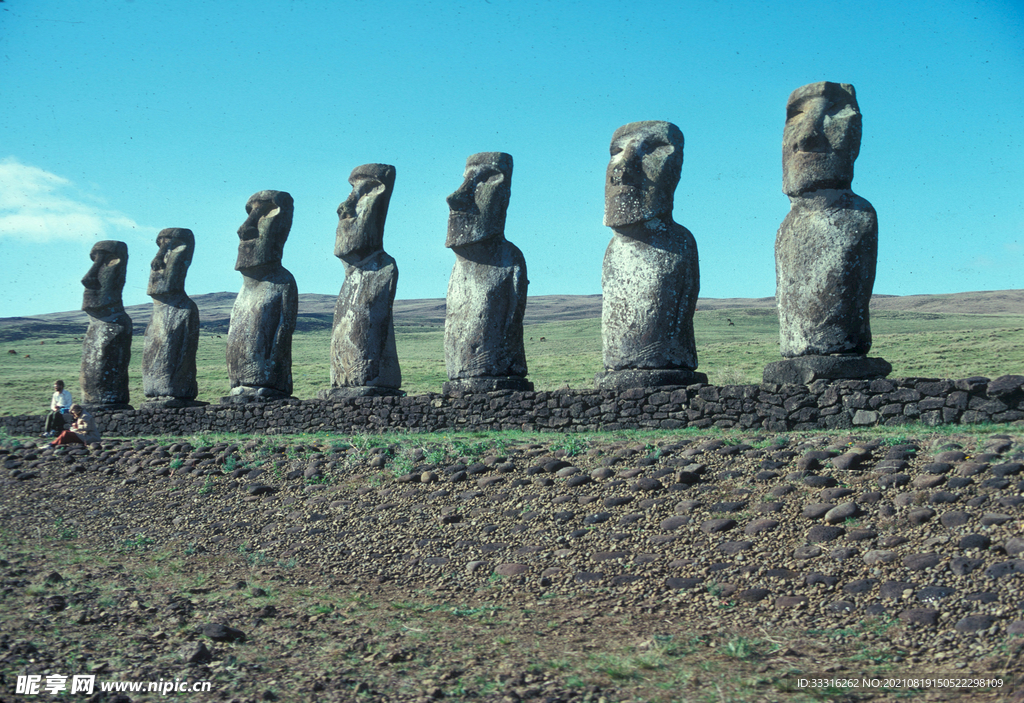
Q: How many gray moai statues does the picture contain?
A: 7